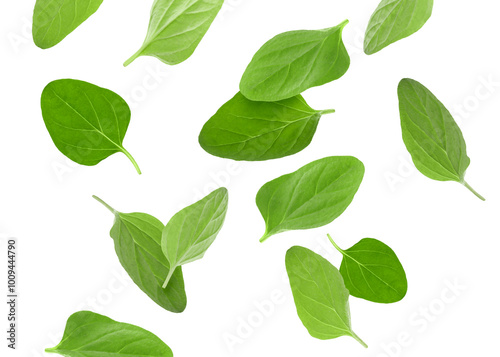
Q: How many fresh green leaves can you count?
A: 13